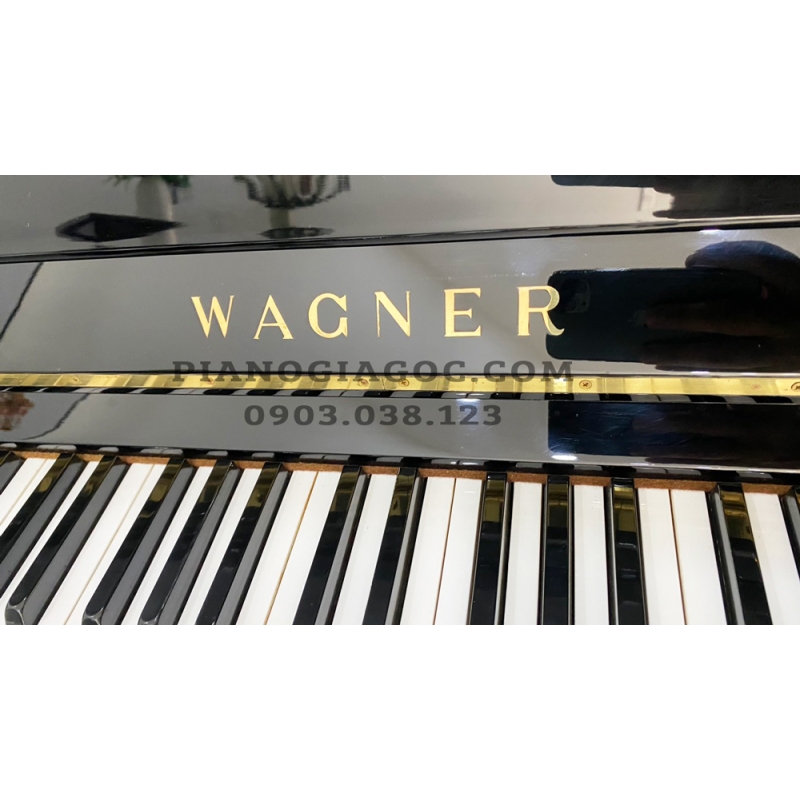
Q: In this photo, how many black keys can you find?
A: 13